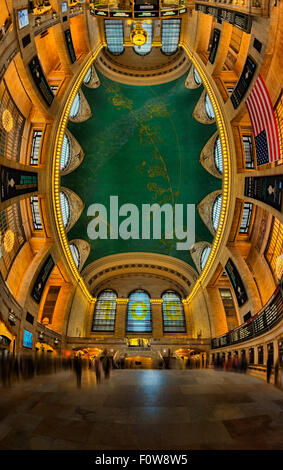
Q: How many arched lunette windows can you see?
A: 10